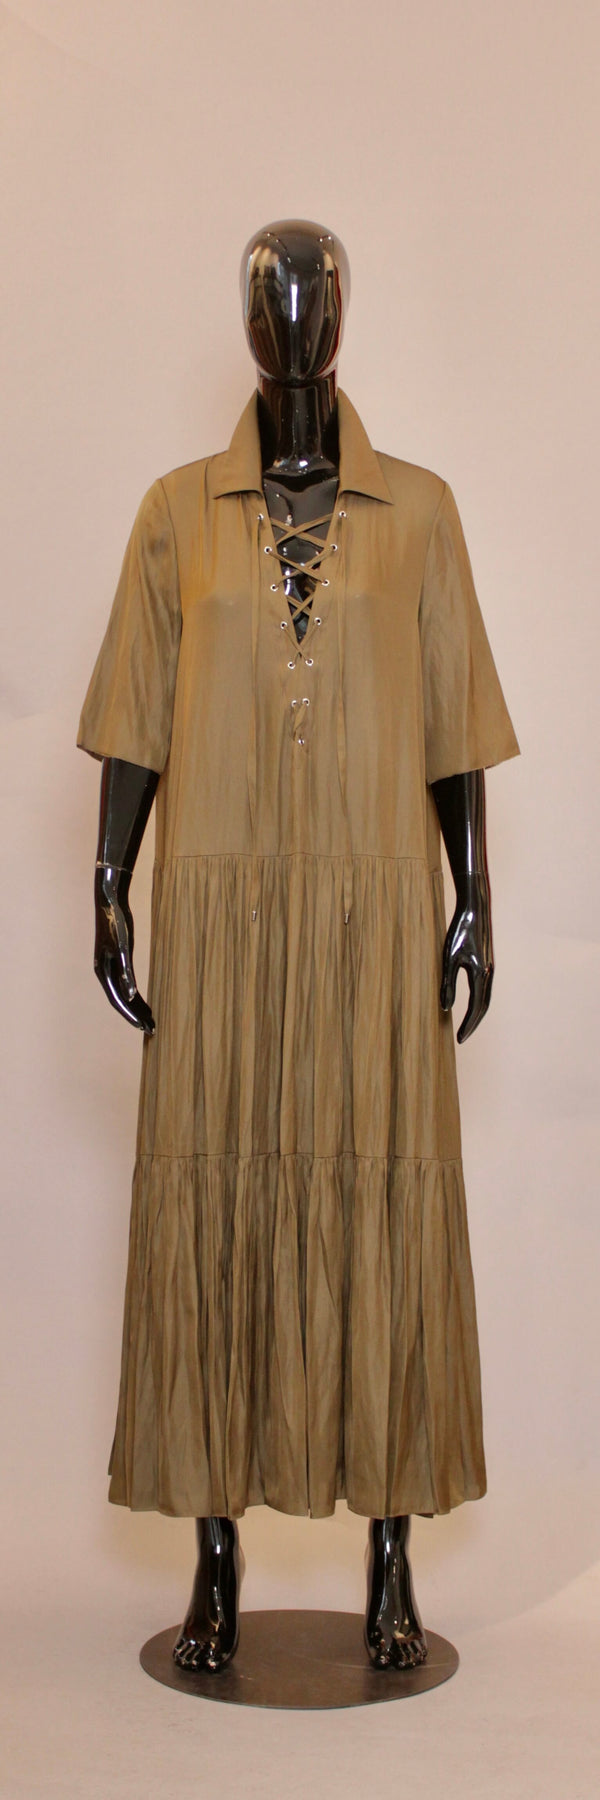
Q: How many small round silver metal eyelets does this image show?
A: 13